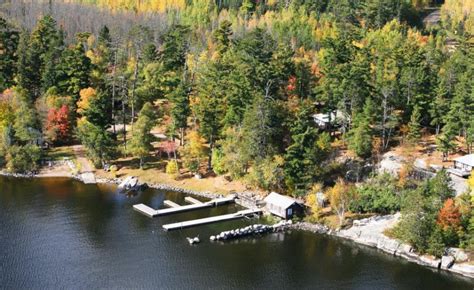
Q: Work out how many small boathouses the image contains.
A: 1